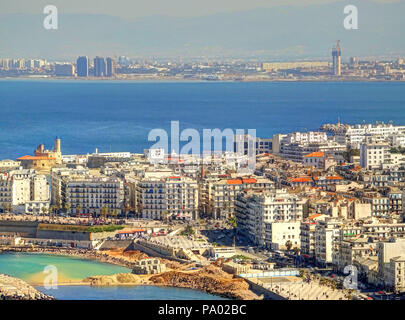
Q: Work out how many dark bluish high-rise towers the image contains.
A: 3